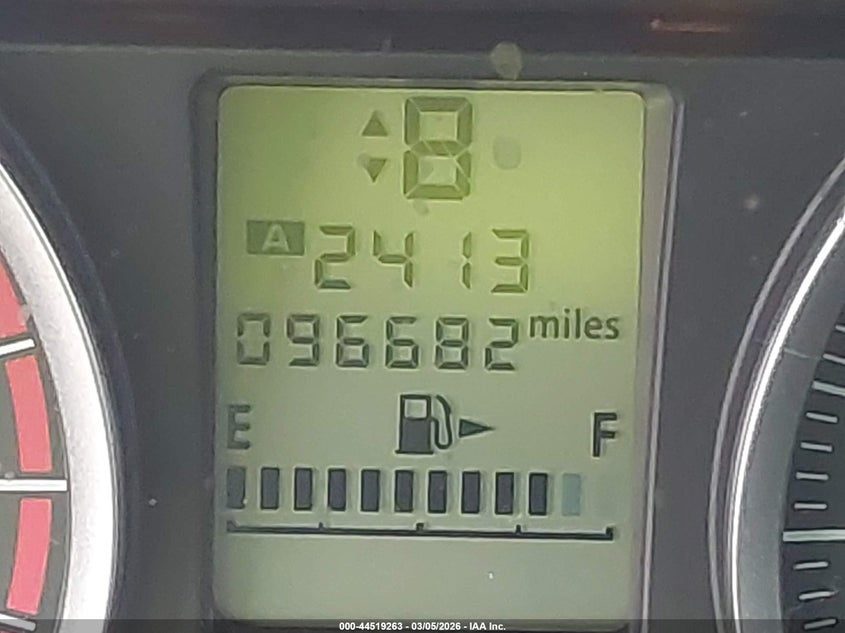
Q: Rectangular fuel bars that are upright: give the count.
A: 11